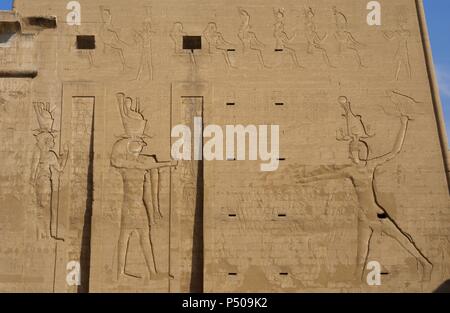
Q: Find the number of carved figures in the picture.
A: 12